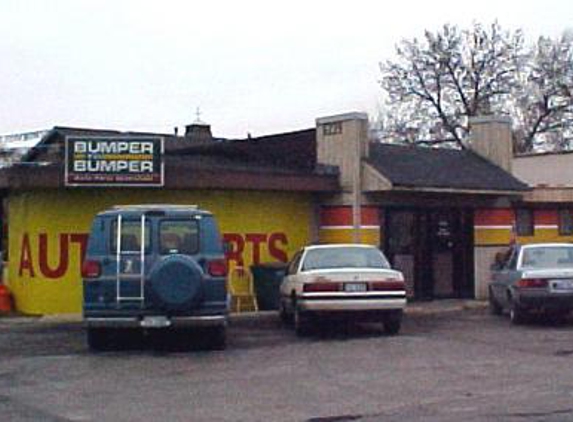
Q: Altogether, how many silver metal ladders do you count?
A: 1